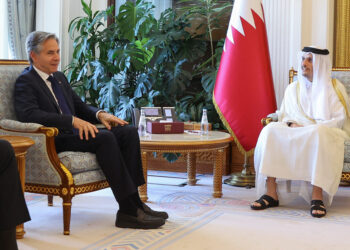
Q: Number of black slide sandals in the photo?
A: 2